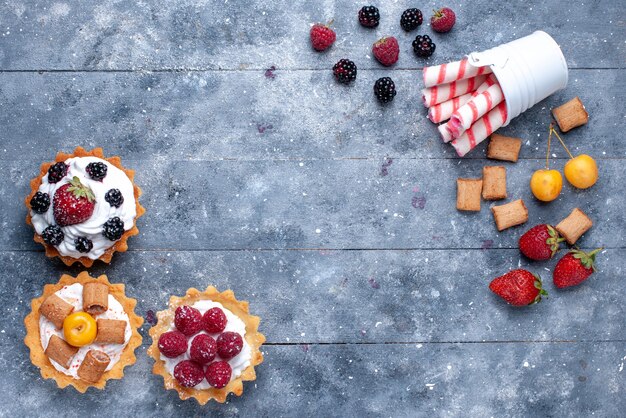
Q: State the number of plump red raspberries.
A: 10